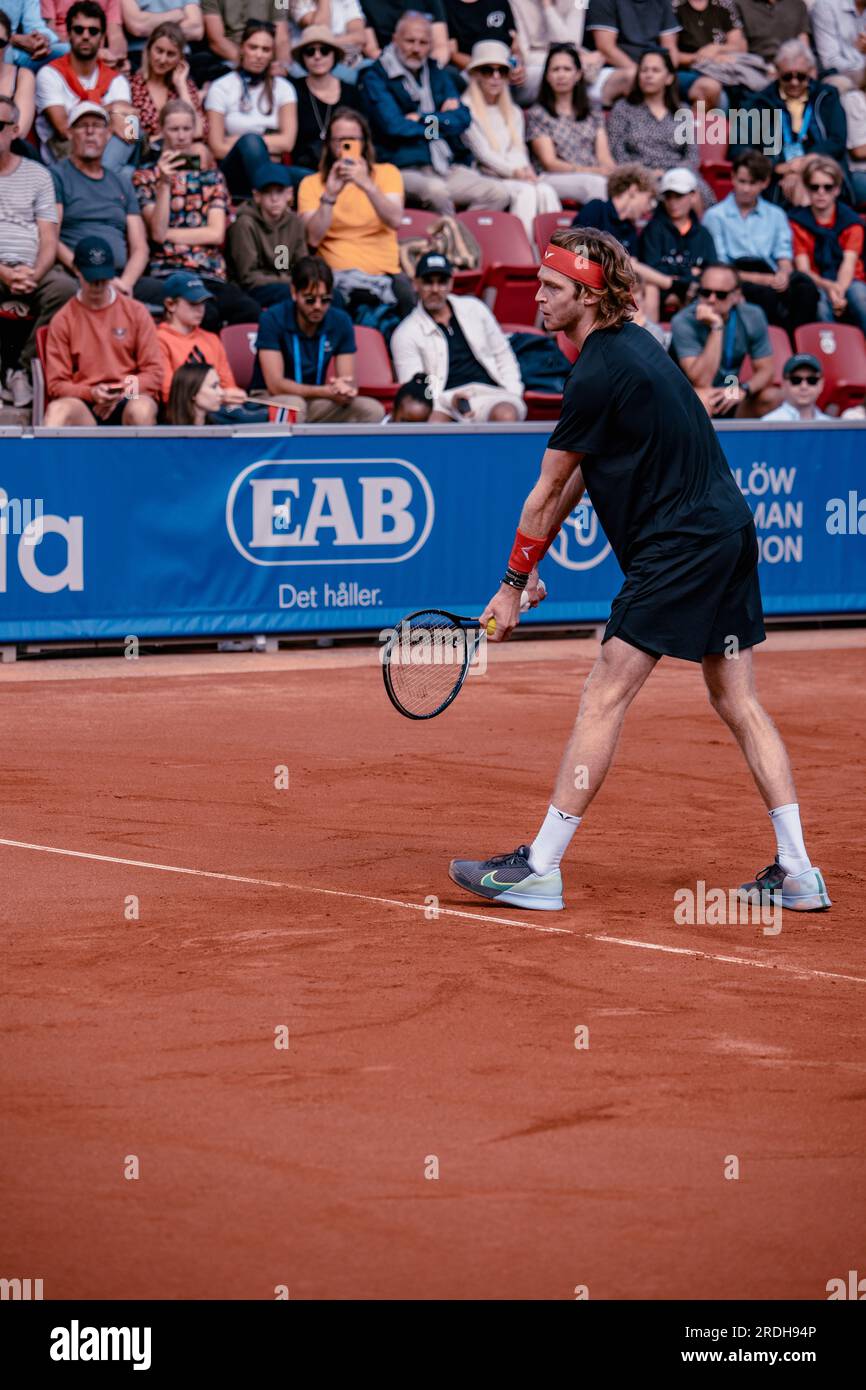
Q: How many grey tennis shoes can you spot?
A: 2